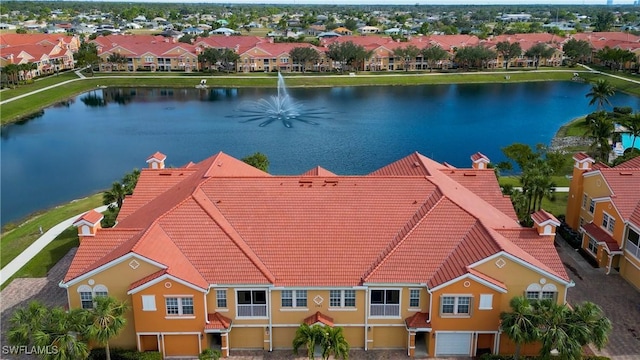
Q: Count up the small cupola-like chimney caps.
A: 5